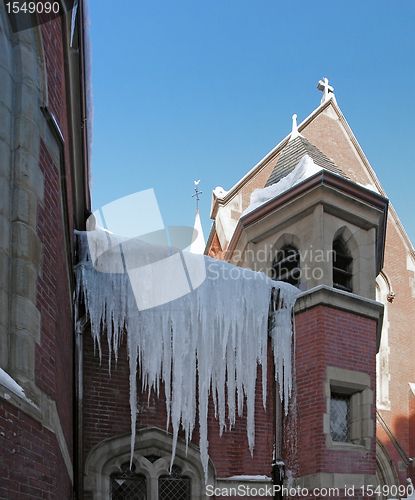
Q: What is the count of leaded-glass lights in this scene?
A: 3